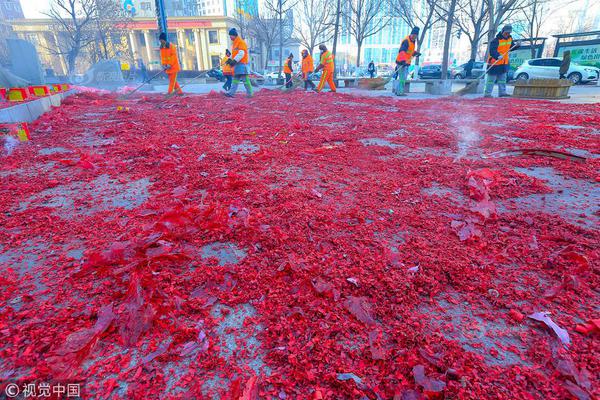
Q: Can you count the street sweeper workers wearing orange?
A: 8